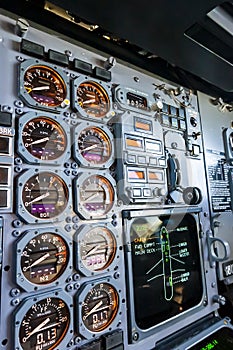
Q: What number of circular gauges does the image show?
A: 10